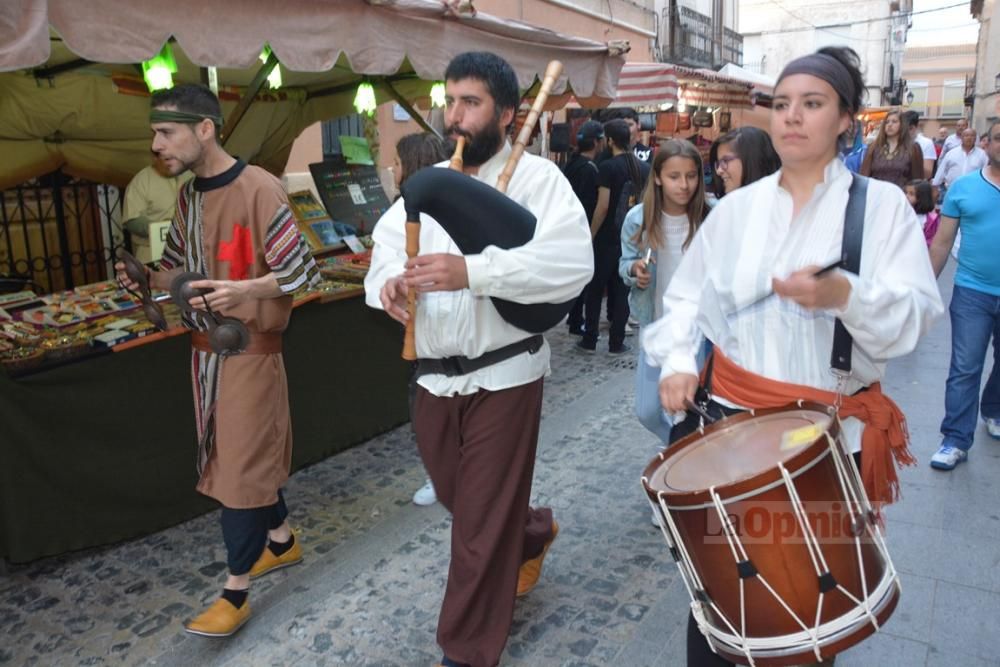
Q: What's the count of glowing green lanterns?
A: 4